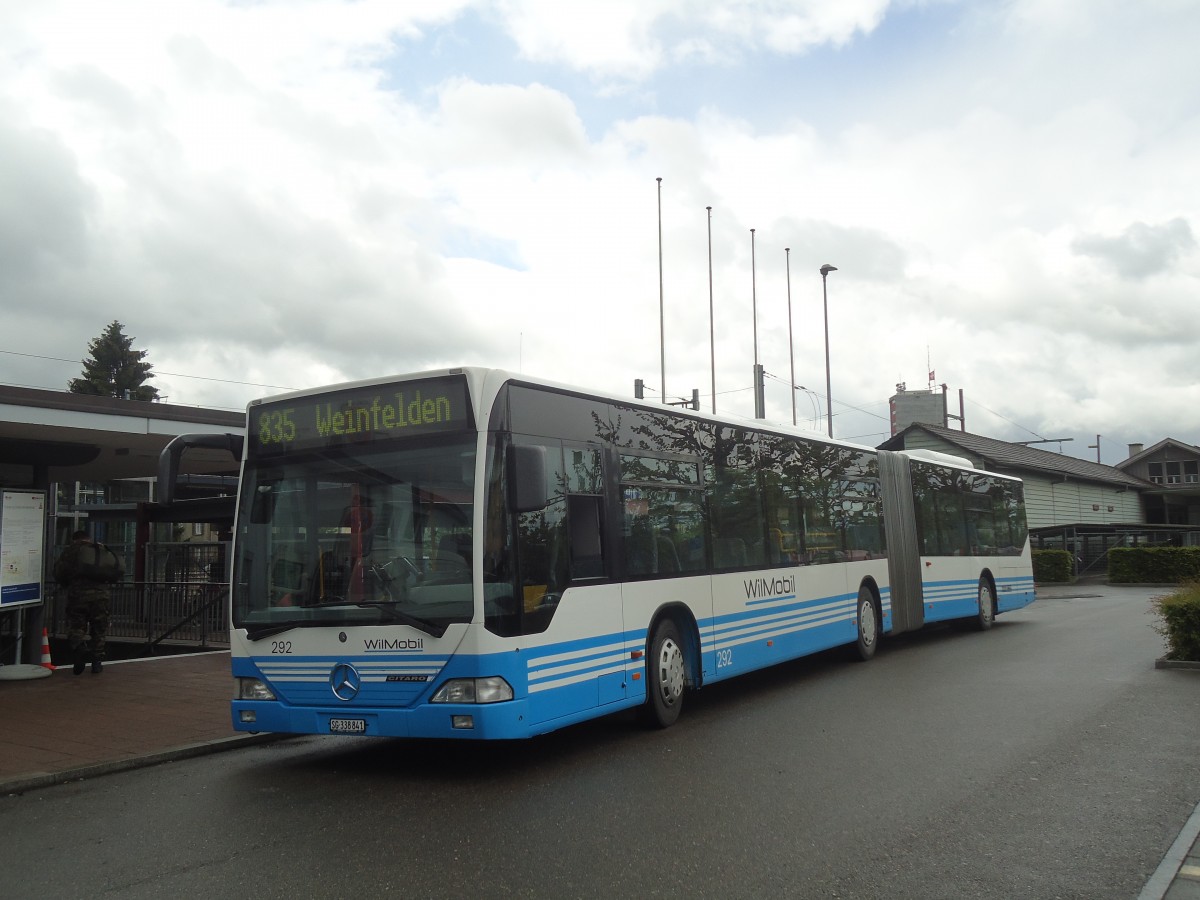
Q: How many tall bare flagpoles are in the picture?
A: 4